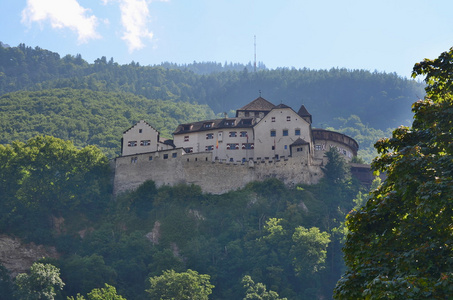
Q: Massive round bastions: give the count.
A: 1